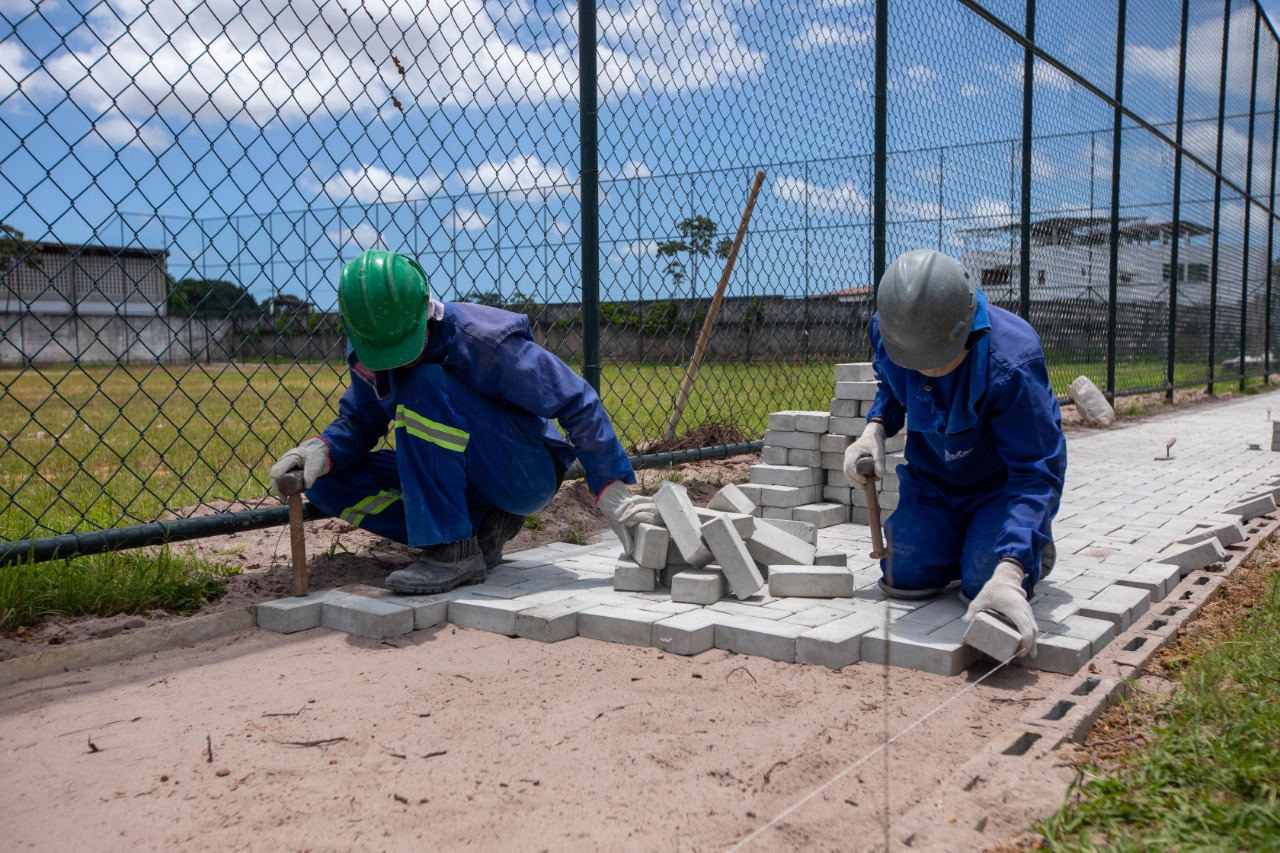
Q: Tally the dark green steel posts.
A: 8